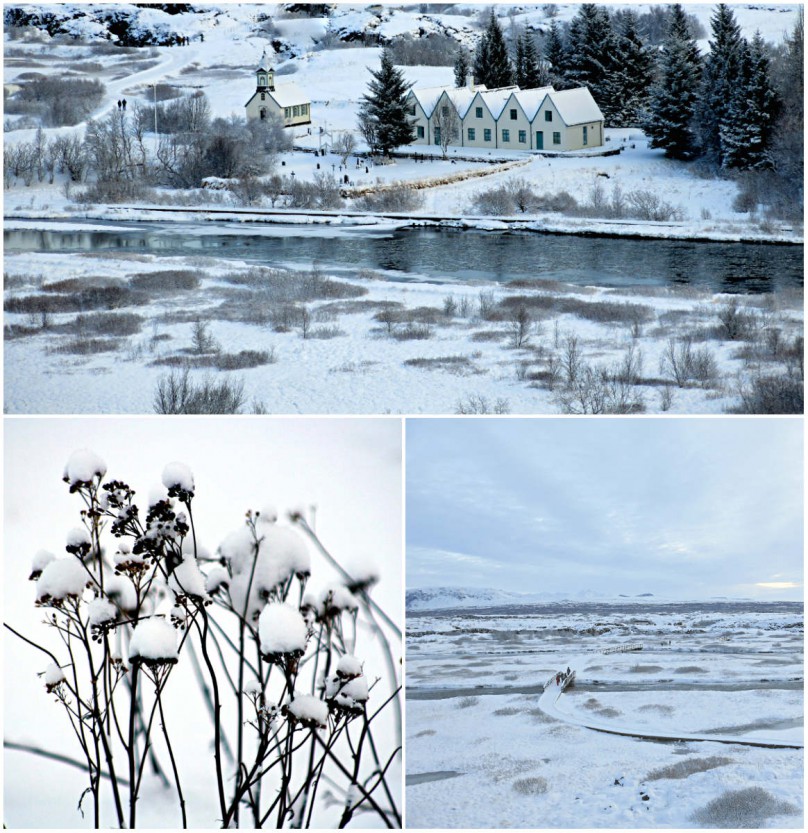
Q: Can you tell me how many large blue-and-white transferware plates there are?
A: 0